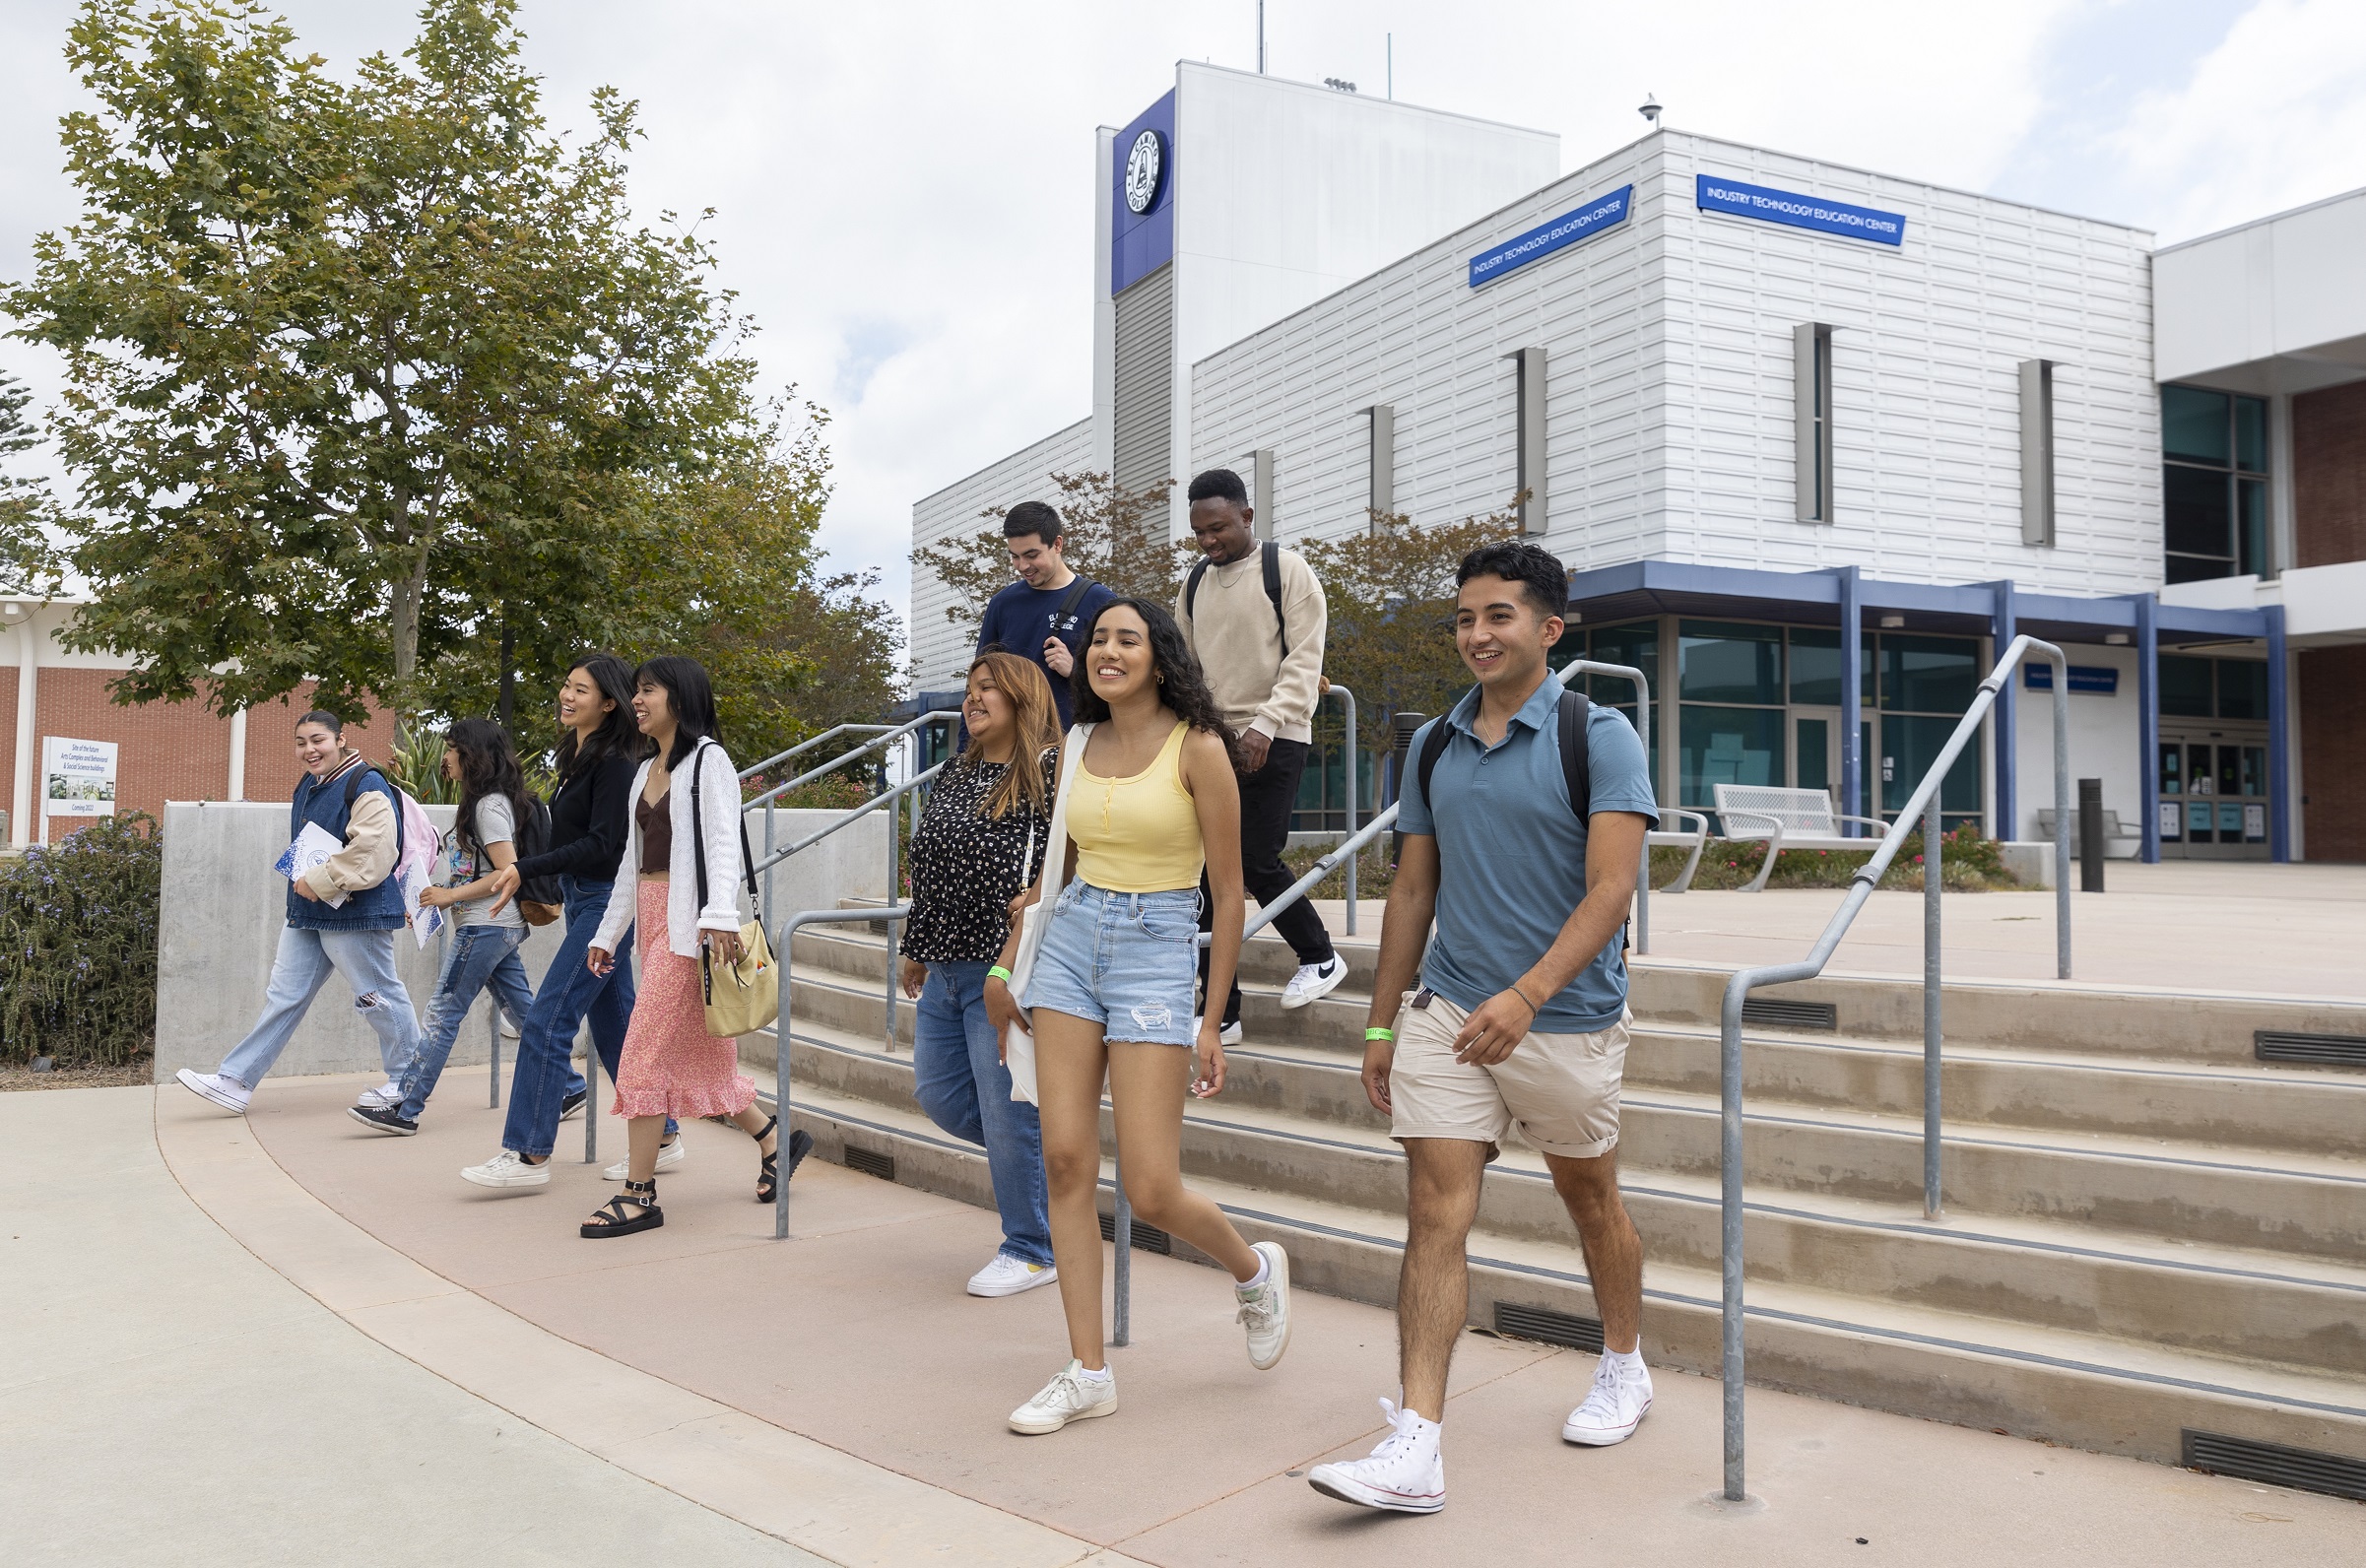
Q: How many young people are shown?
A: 9